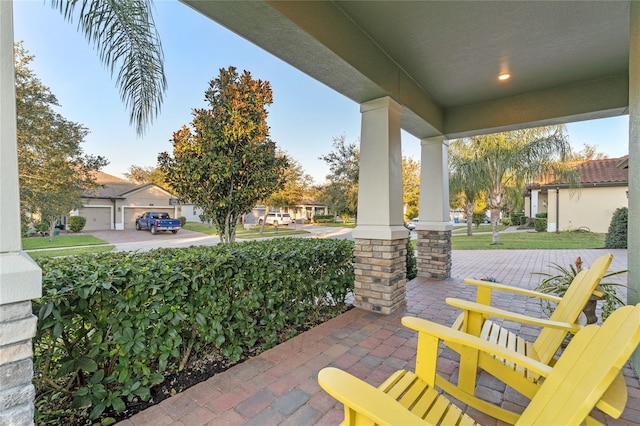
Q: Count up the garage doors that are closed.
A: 2